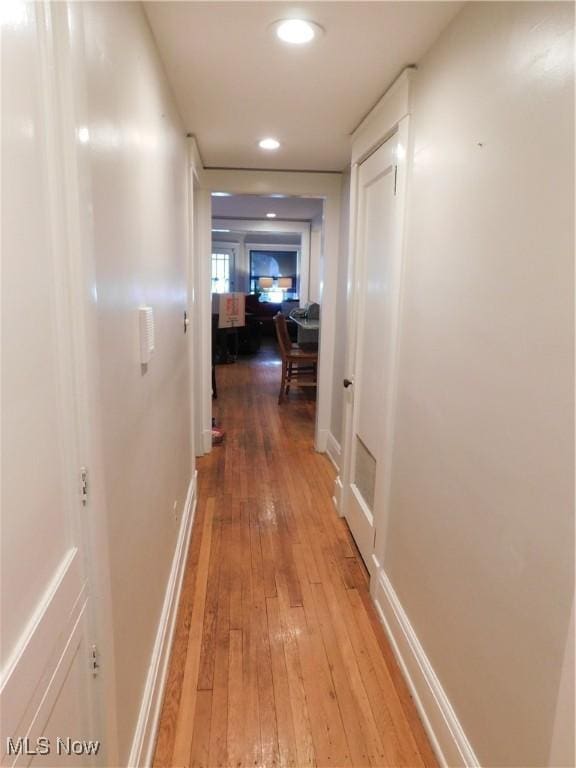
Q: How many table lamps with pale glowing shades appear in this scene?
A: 2